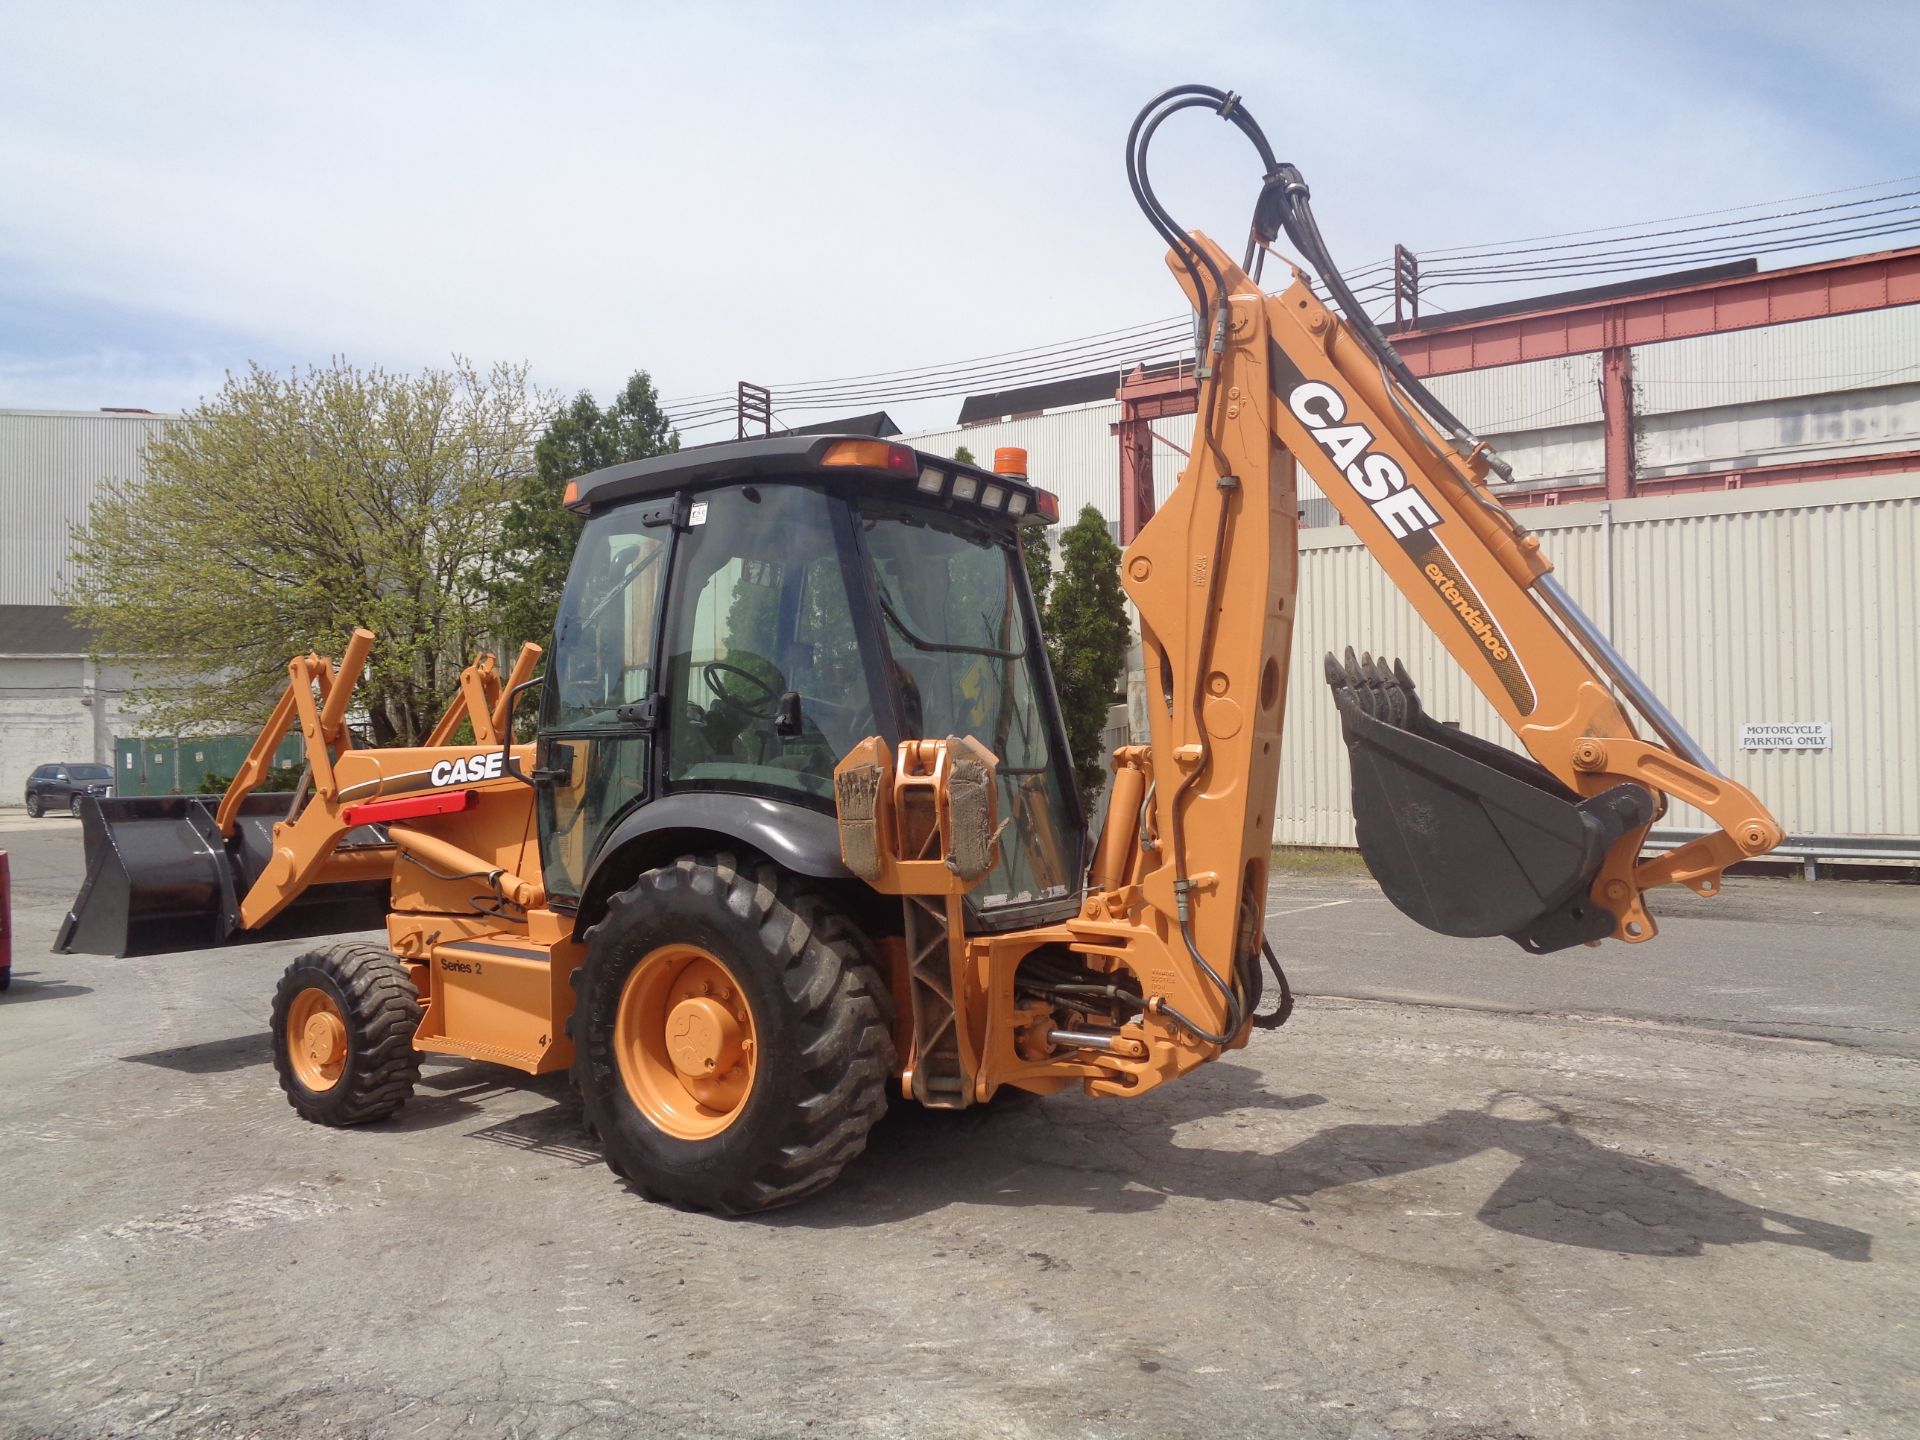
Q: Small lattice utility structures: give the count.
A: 2